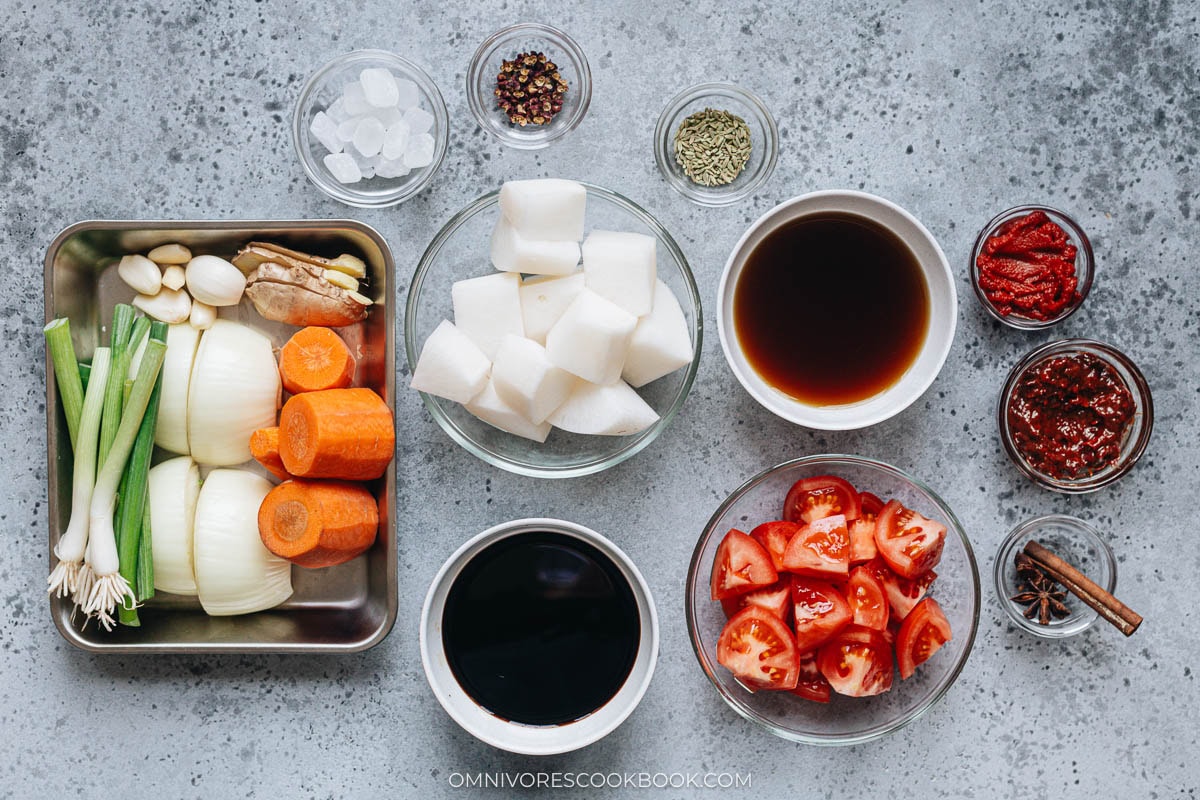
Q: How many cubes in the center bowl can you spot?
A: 11